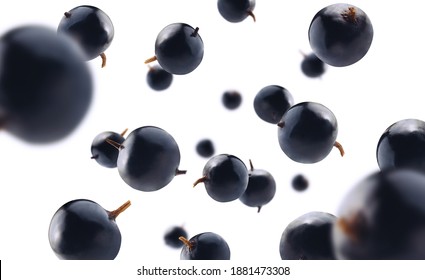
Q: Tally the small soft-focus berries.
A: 6